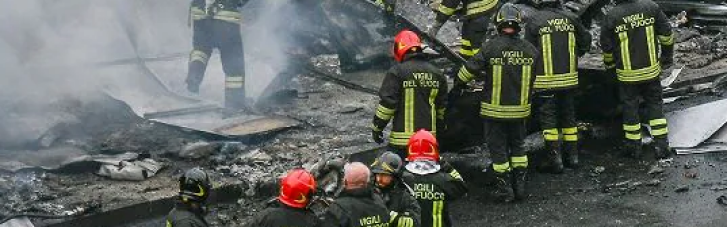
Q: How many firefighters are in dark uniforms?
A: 11